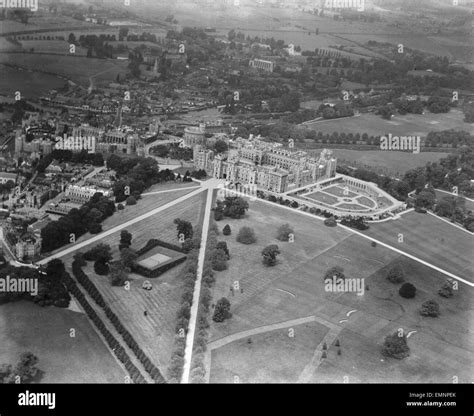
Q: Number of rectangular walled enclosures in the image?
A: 1